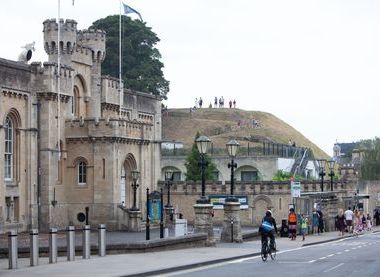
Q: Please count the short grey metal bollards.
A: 6